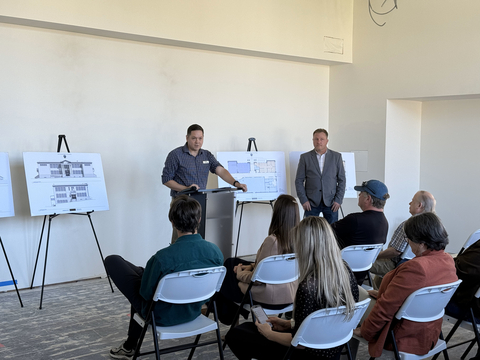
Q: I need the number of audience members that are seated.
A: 7